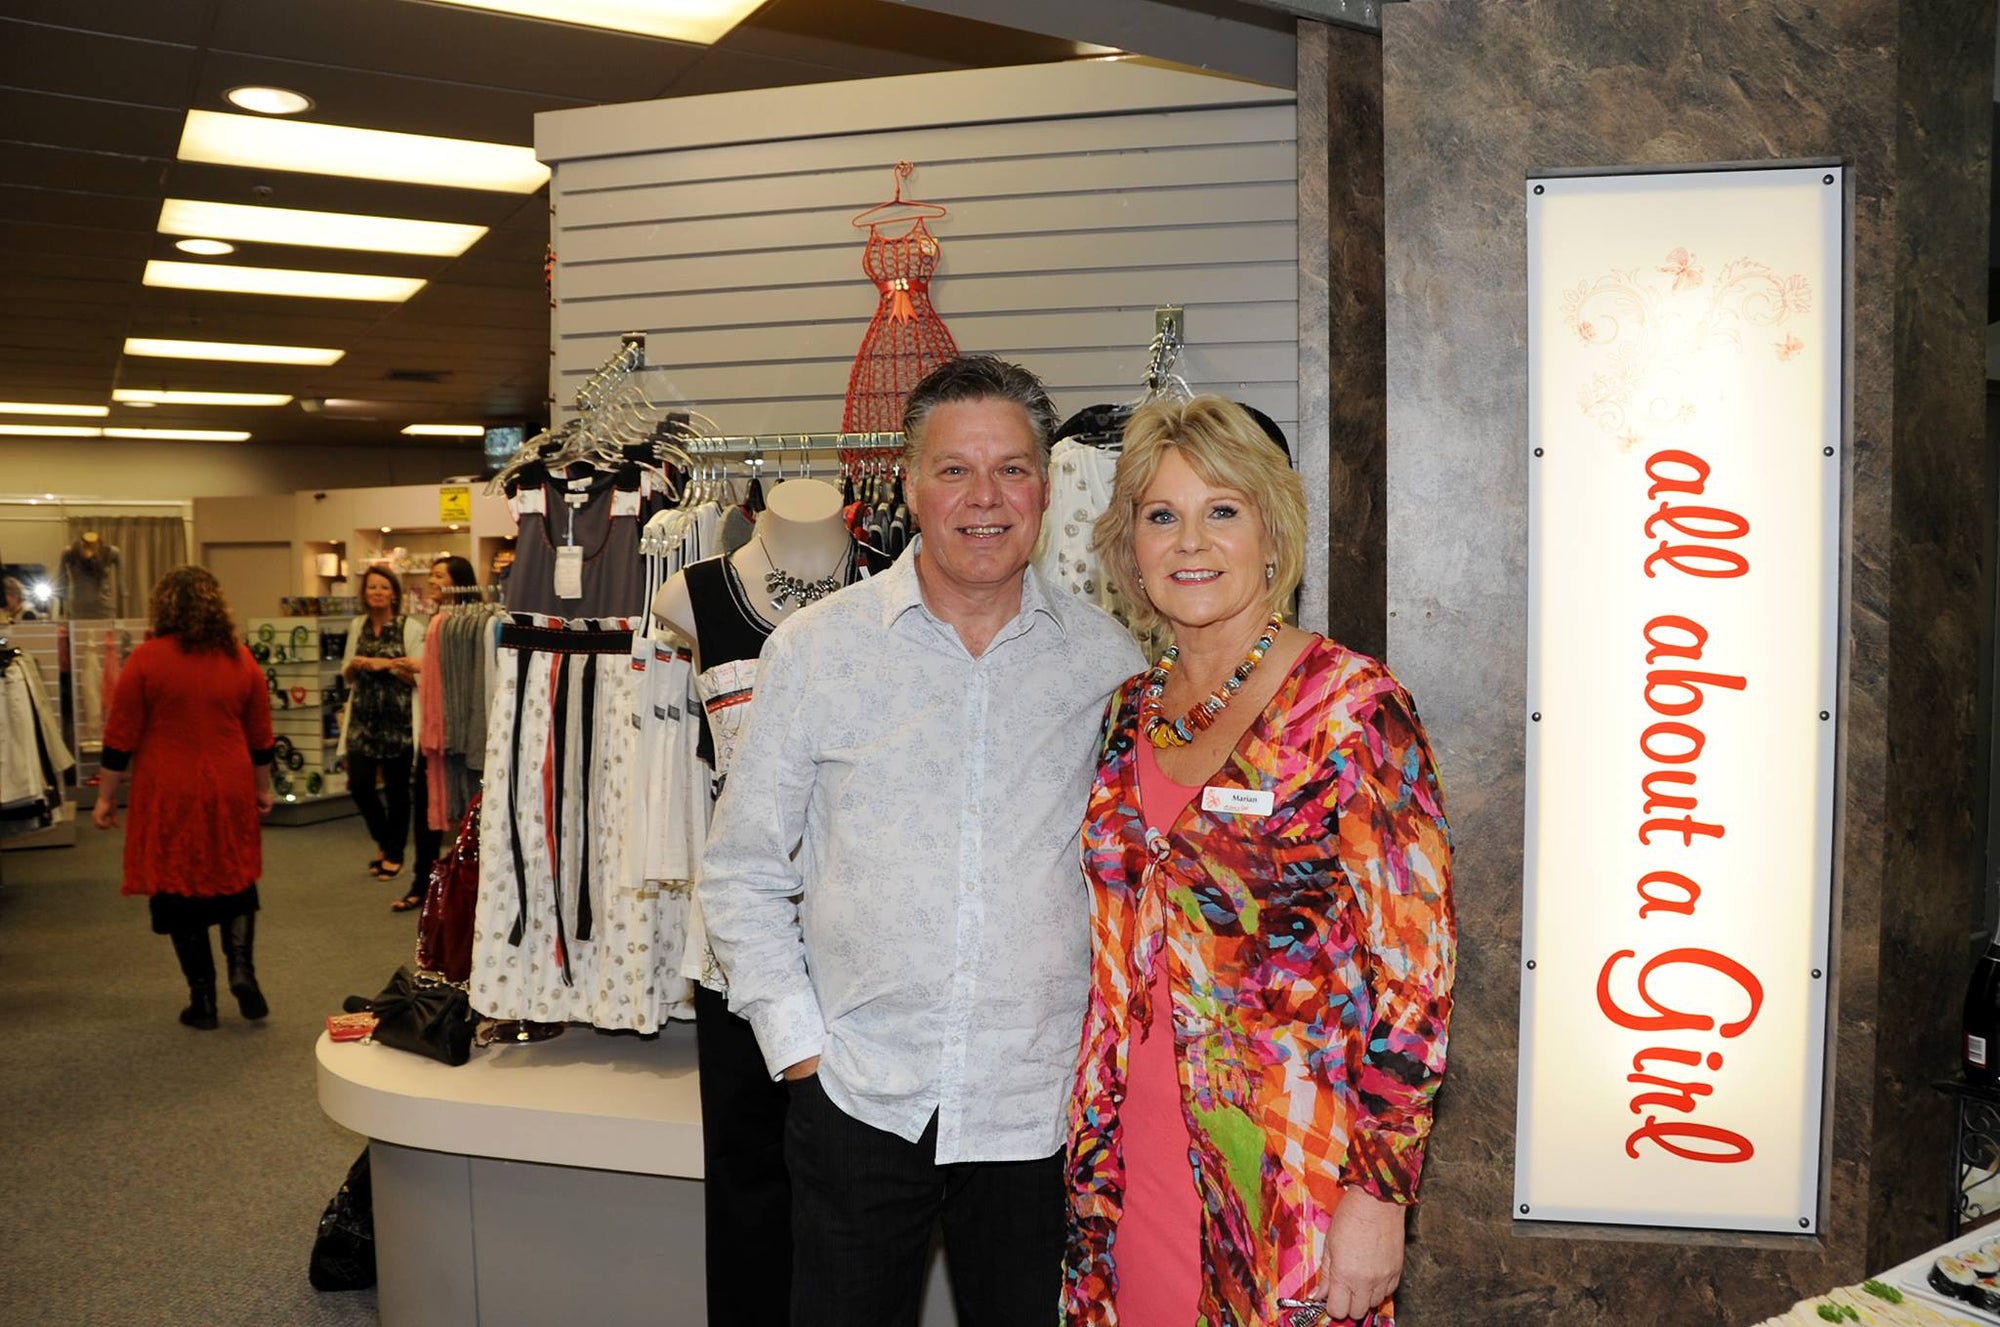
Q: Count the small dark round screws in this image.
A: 10